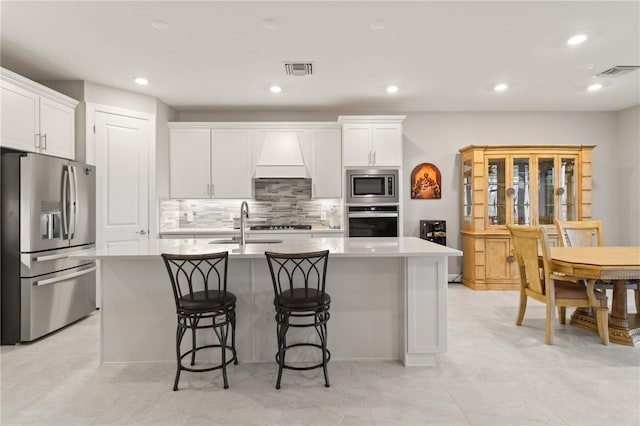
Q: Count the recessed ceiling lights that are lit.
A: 6